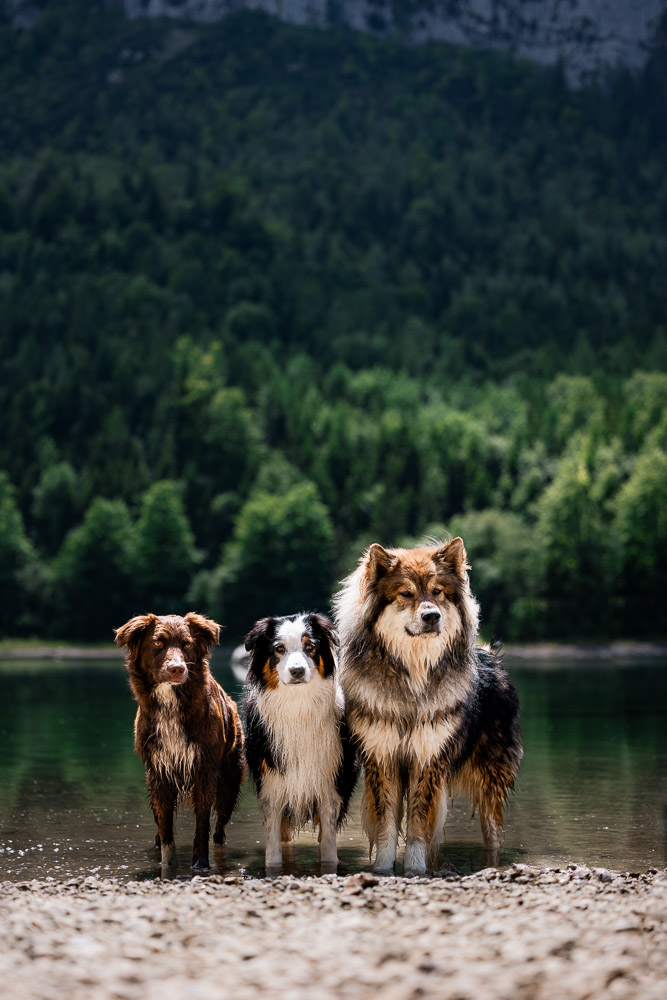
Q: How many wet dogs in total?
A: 3